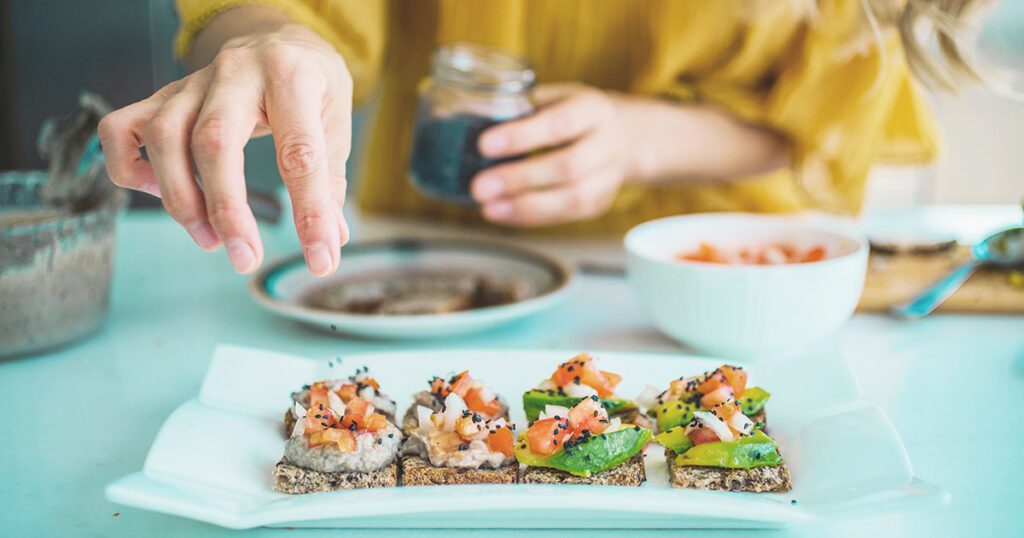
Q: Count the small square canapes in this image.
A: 8